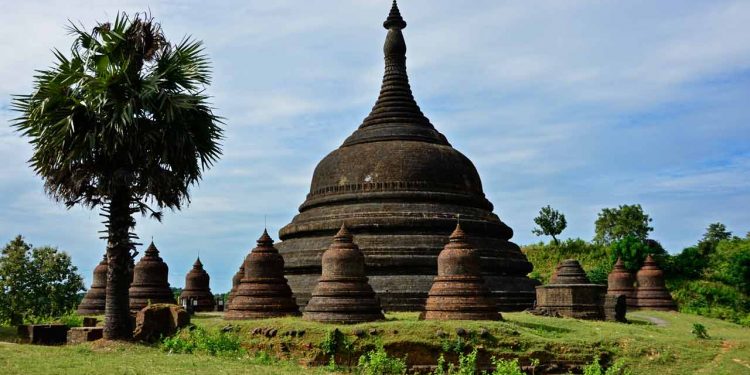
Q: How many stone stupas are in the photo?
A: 11